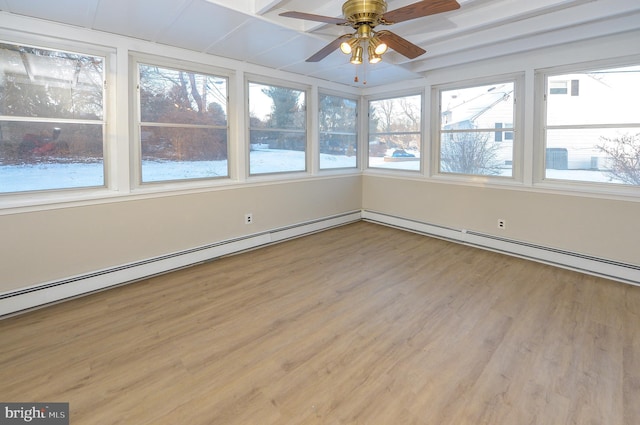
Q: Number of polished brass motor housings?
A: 1